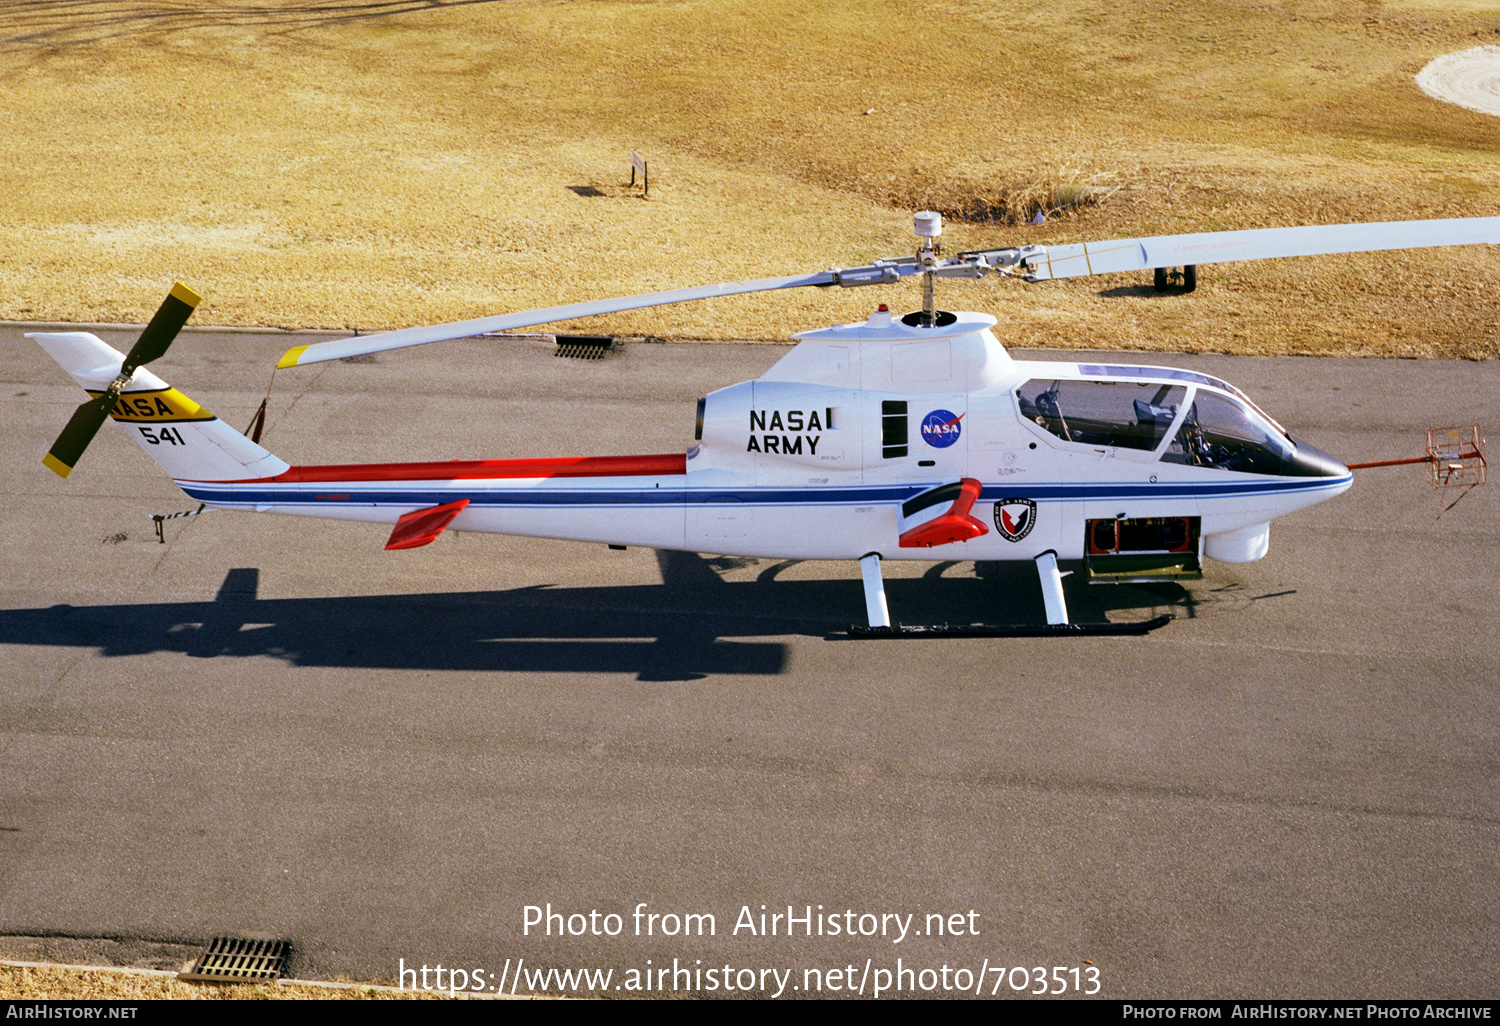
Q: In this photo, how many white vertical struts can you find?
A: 2